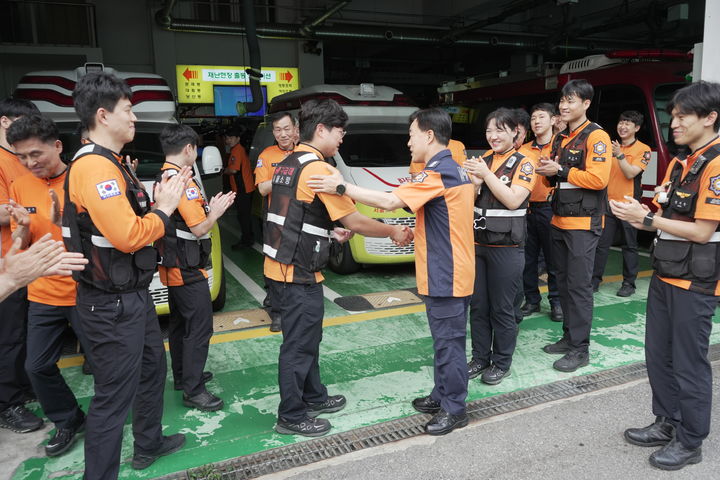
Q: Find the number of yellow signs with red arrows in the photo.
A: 1